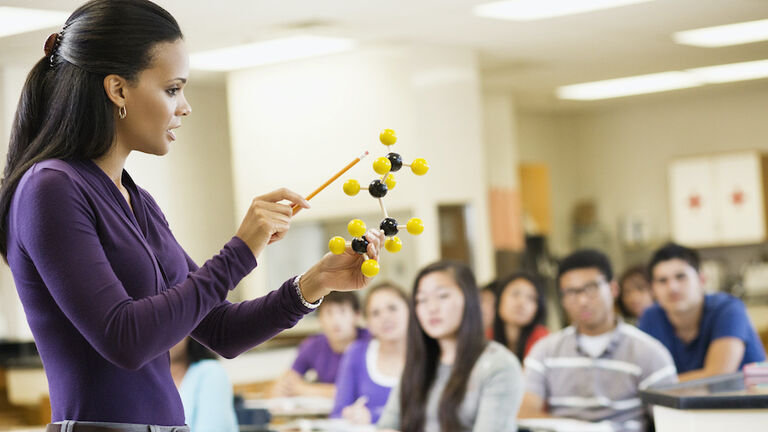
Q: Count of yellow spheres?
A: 10